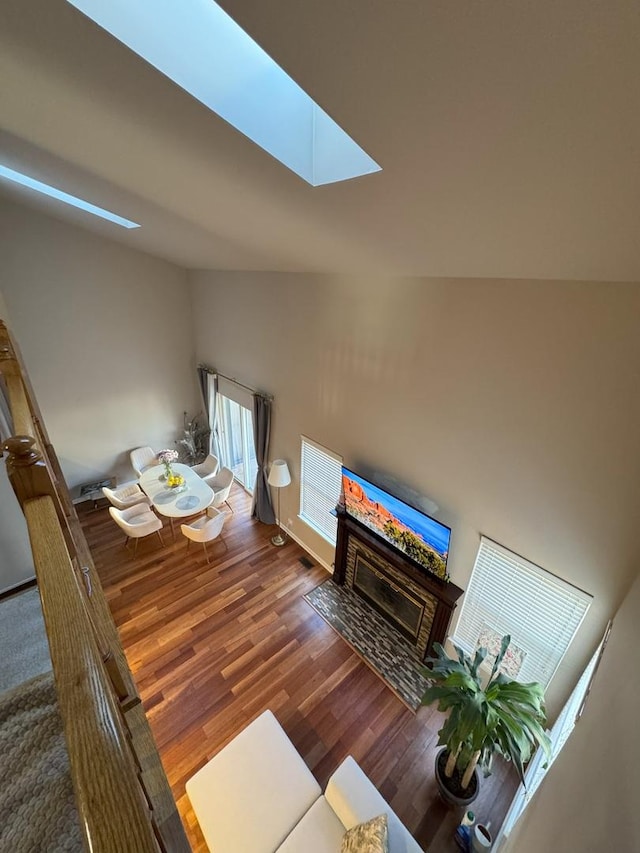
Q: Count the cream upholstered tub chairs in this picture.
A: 6